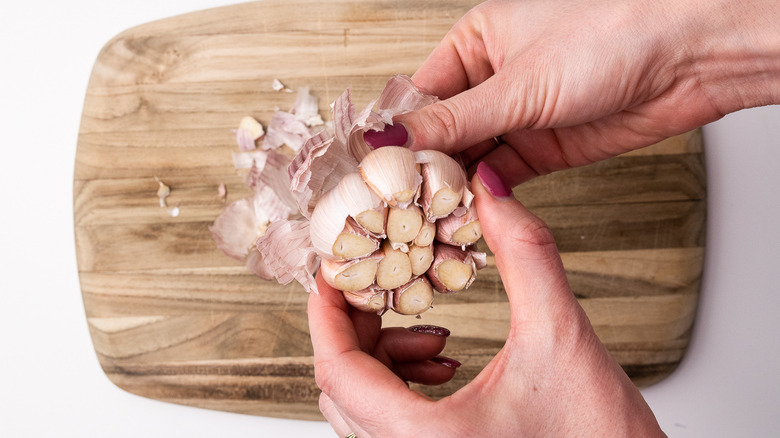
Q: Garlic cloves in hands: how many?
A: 13